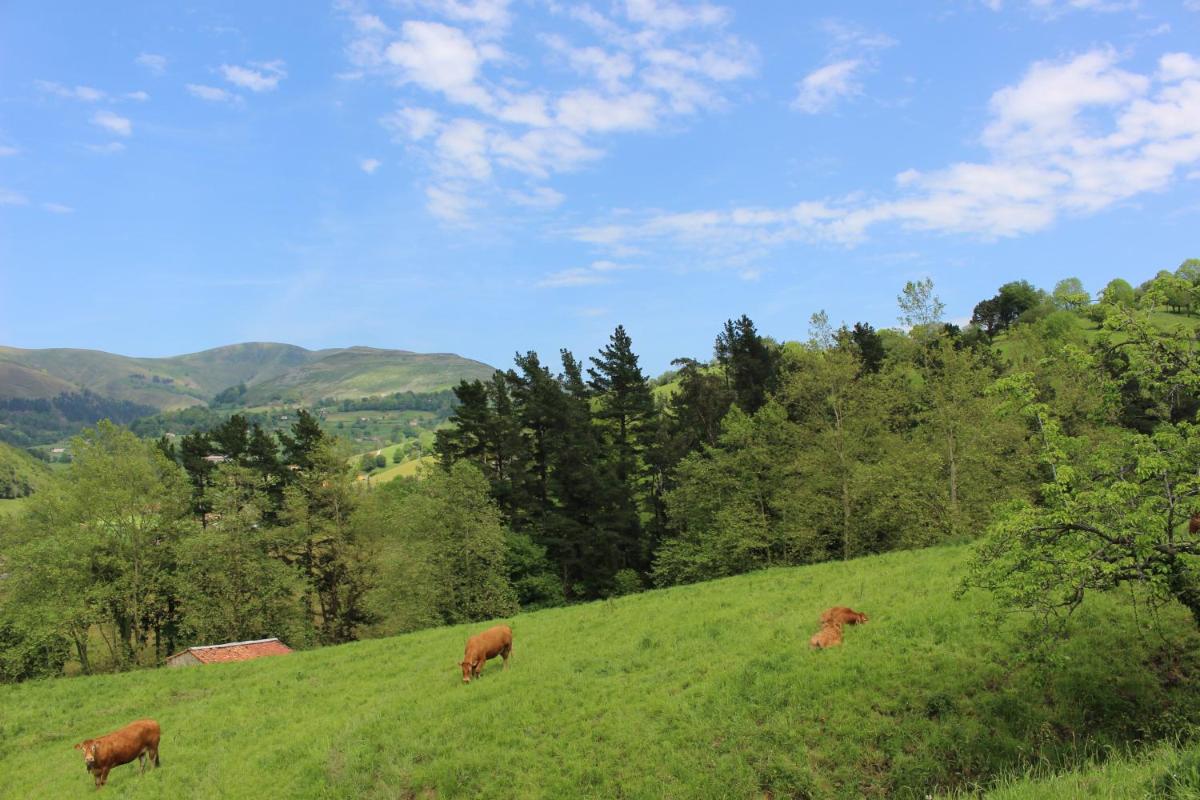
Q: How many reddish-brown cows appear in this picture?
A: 4